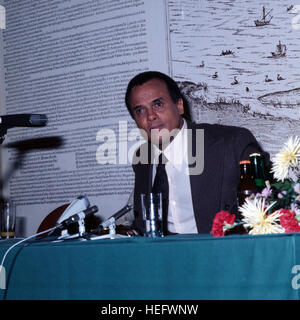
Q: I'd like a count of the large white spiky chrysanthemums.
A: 2